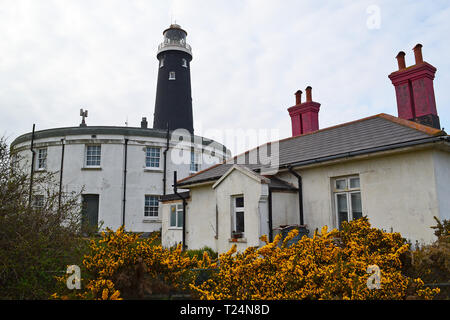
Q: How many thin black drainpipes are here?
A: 7